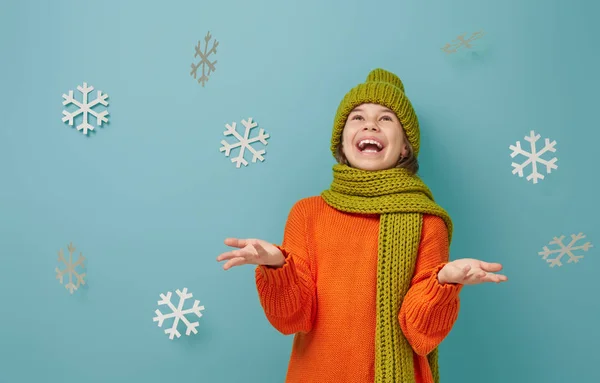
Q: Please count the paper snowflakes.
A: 8